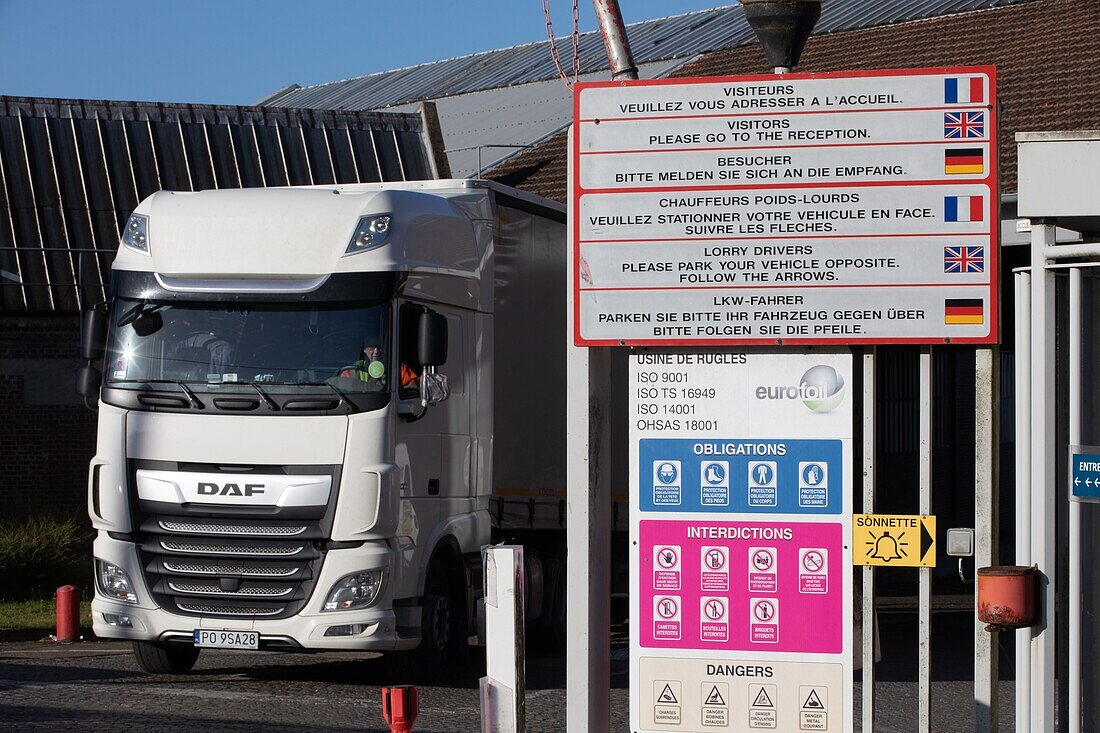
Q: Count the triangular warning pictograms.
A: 4